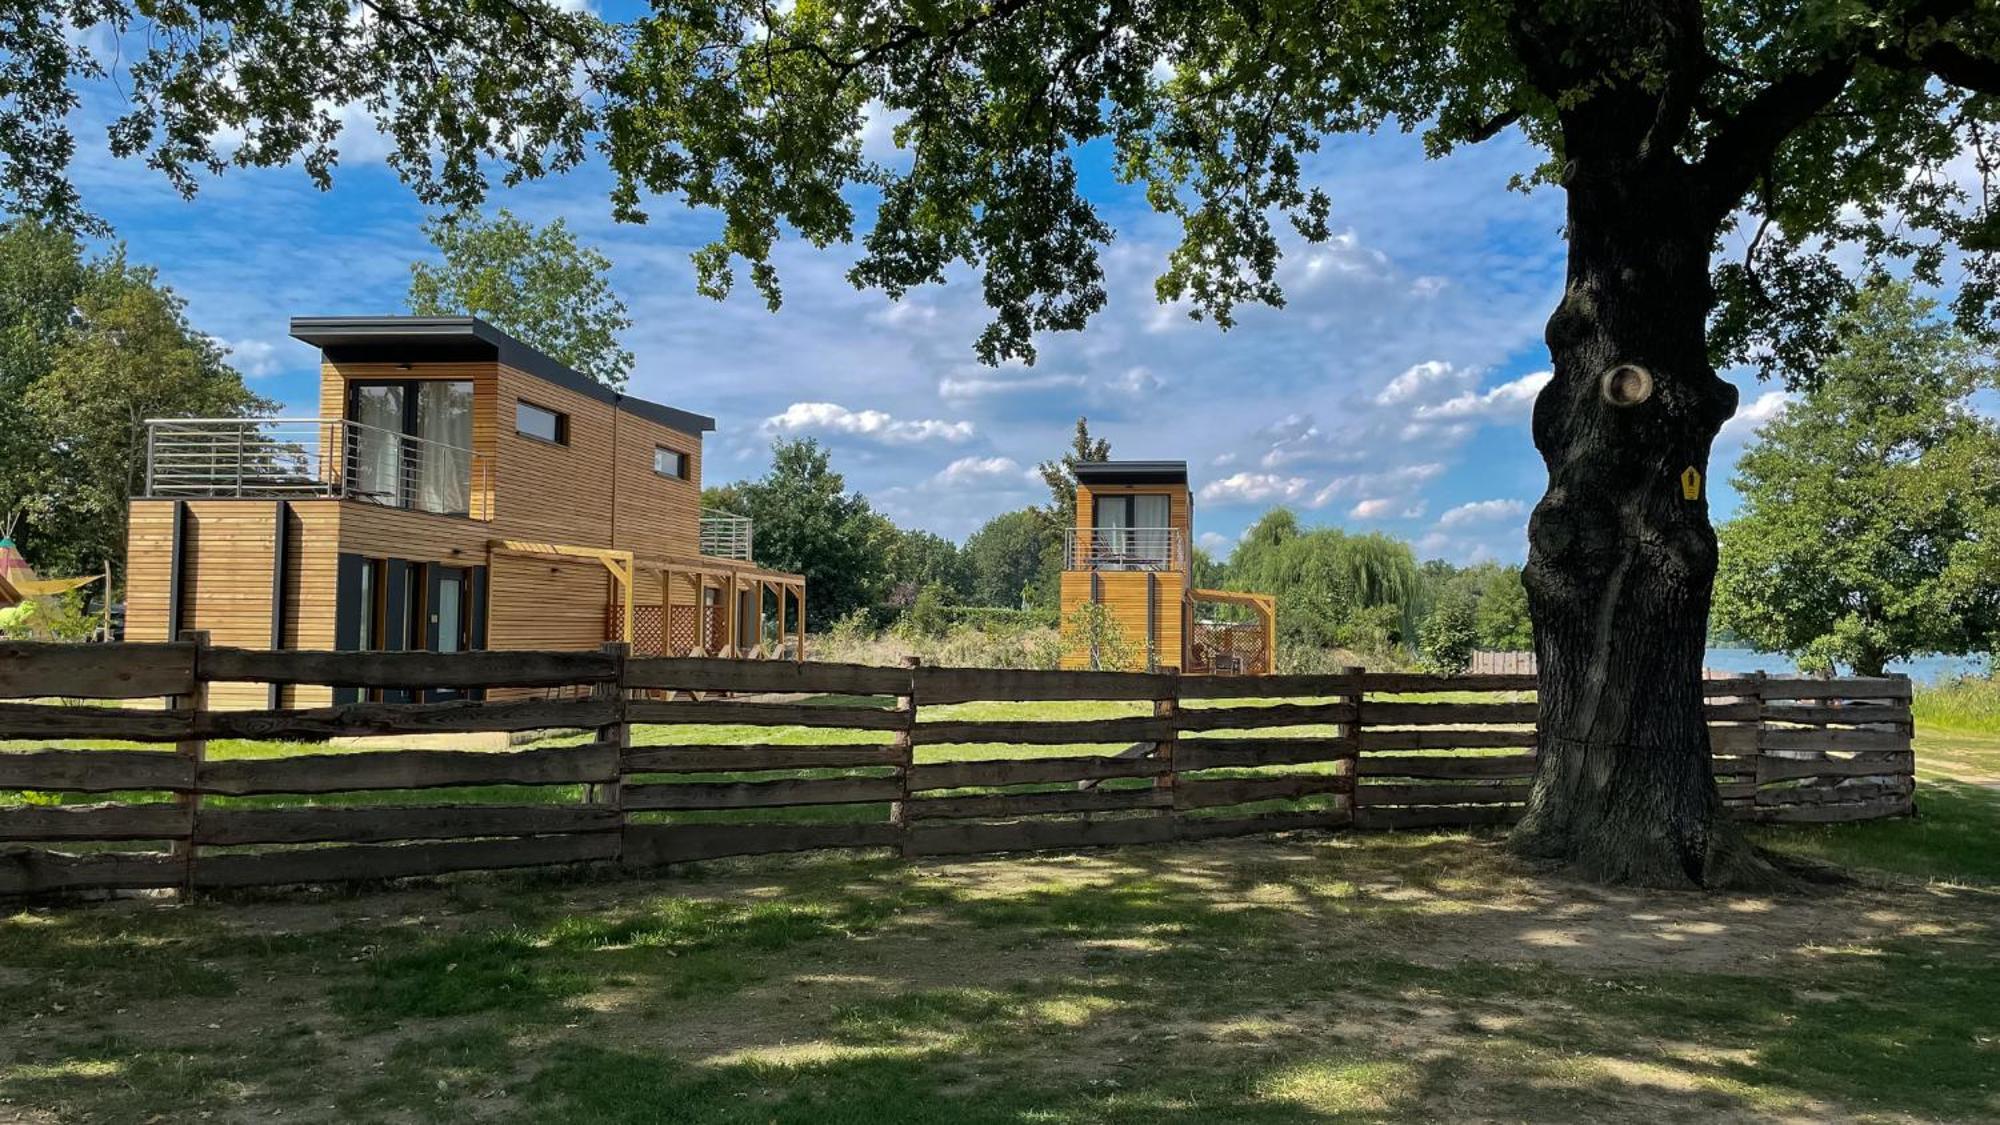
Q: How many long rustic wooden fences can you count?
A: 1